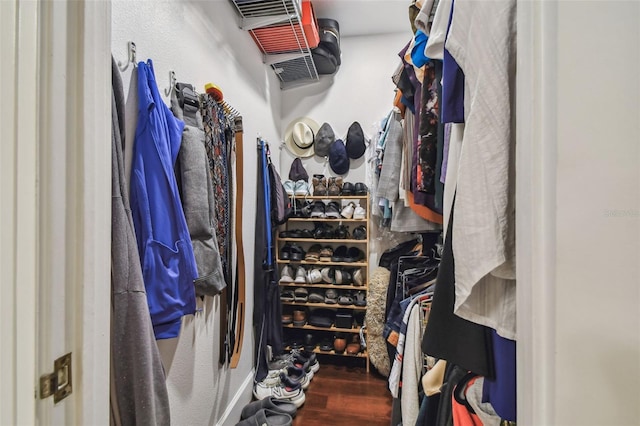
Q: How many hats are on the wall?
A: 5